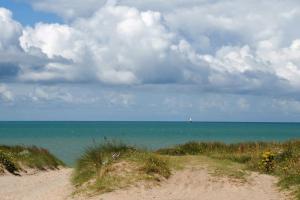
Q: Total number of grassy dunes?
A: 3